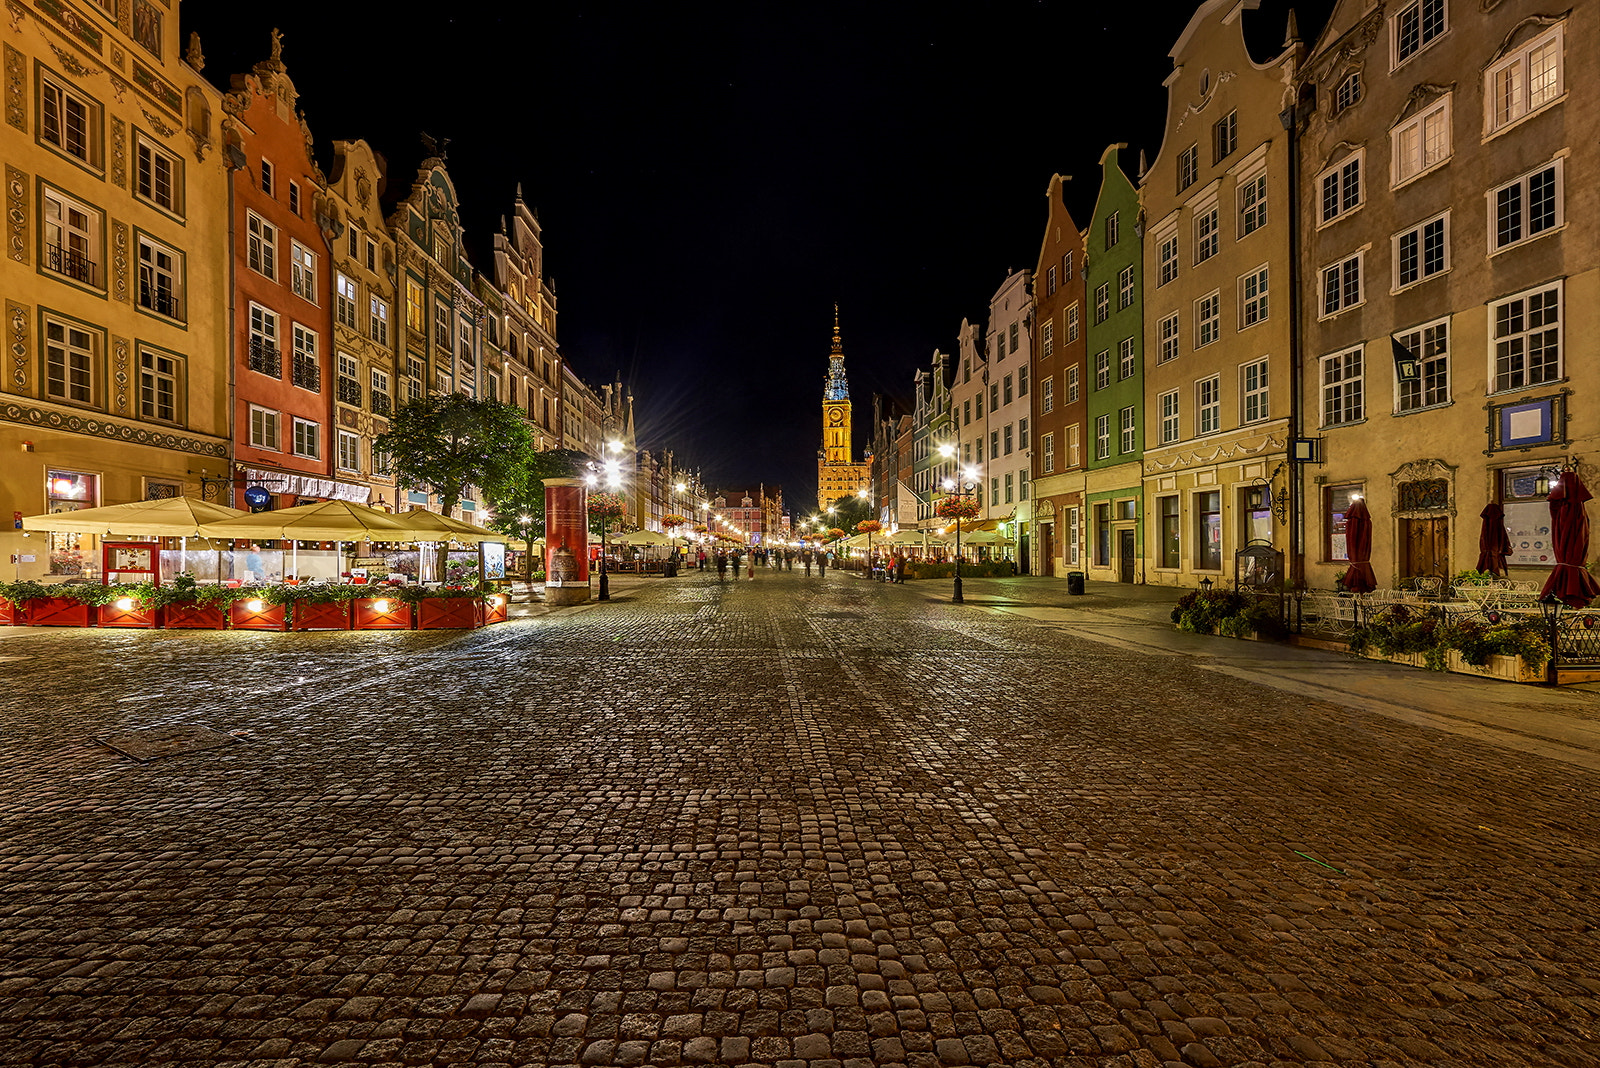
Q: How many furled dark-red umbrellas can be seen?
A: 3